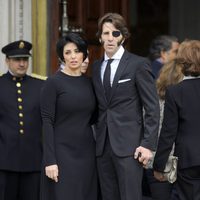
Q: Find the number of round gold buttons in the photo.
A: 7